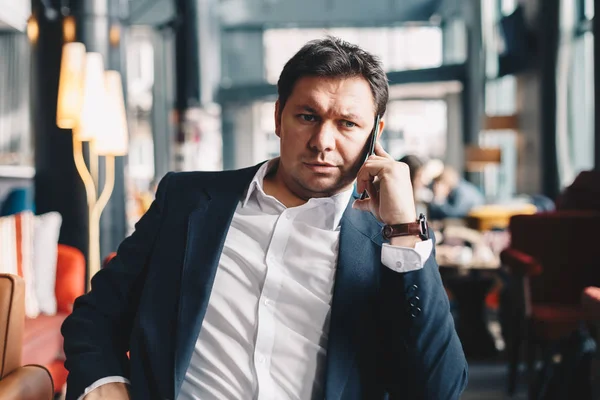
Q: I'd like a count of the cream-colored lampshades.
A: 3